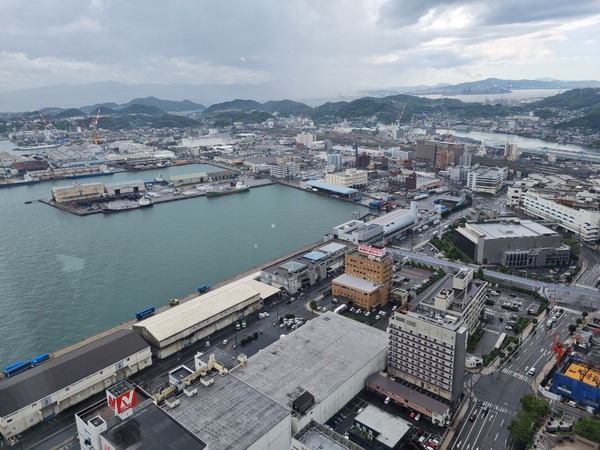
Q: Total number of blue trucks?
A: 4